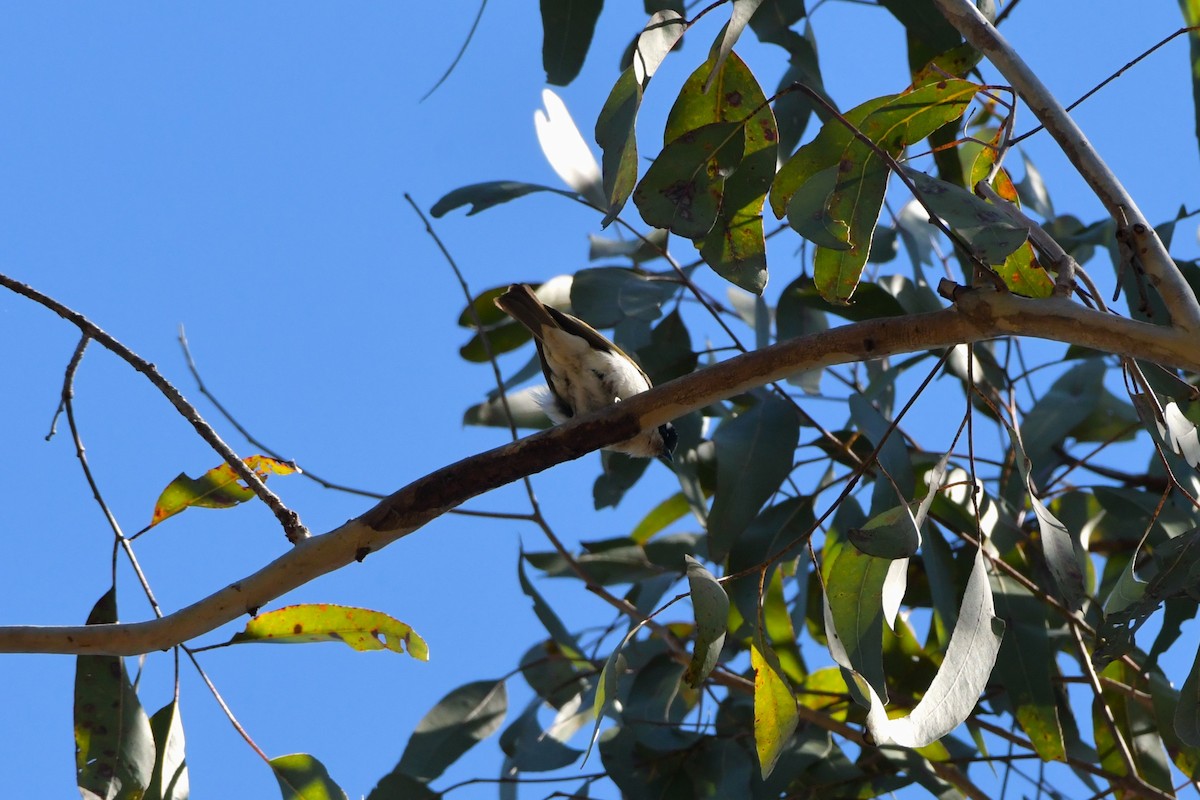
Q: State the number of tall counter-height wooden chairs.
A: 0